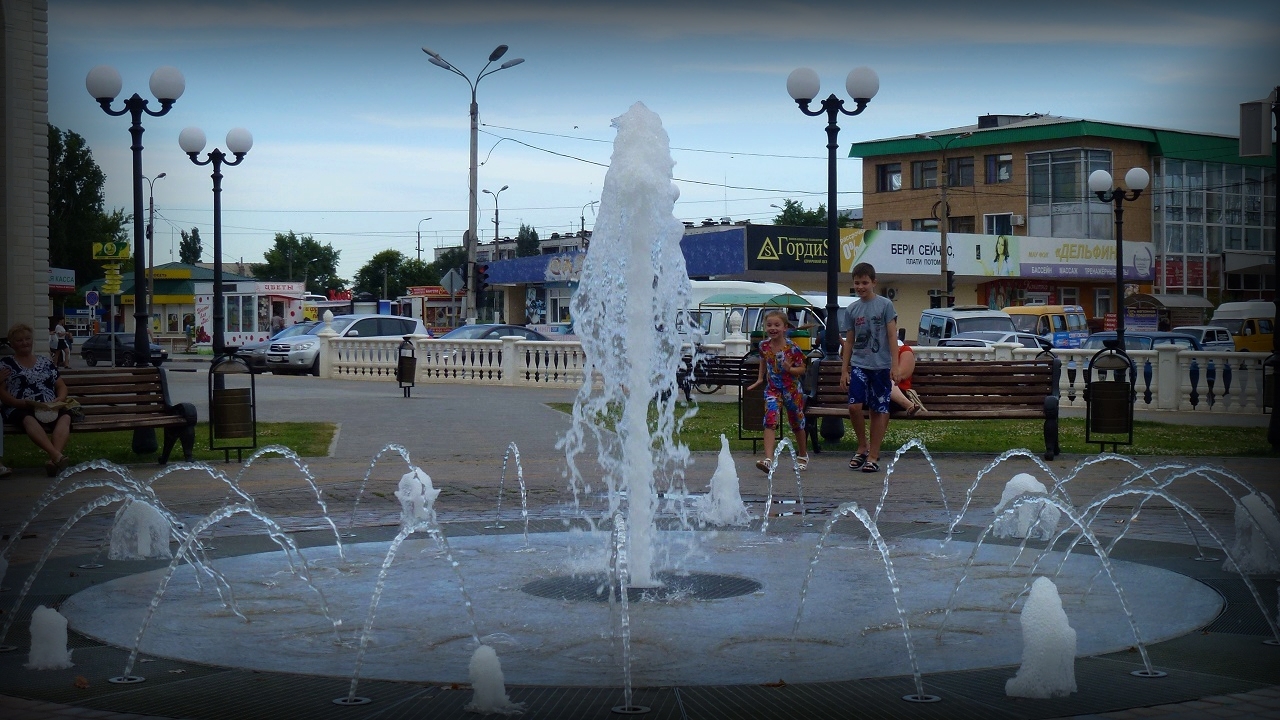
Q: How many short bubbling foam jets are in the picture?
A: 8